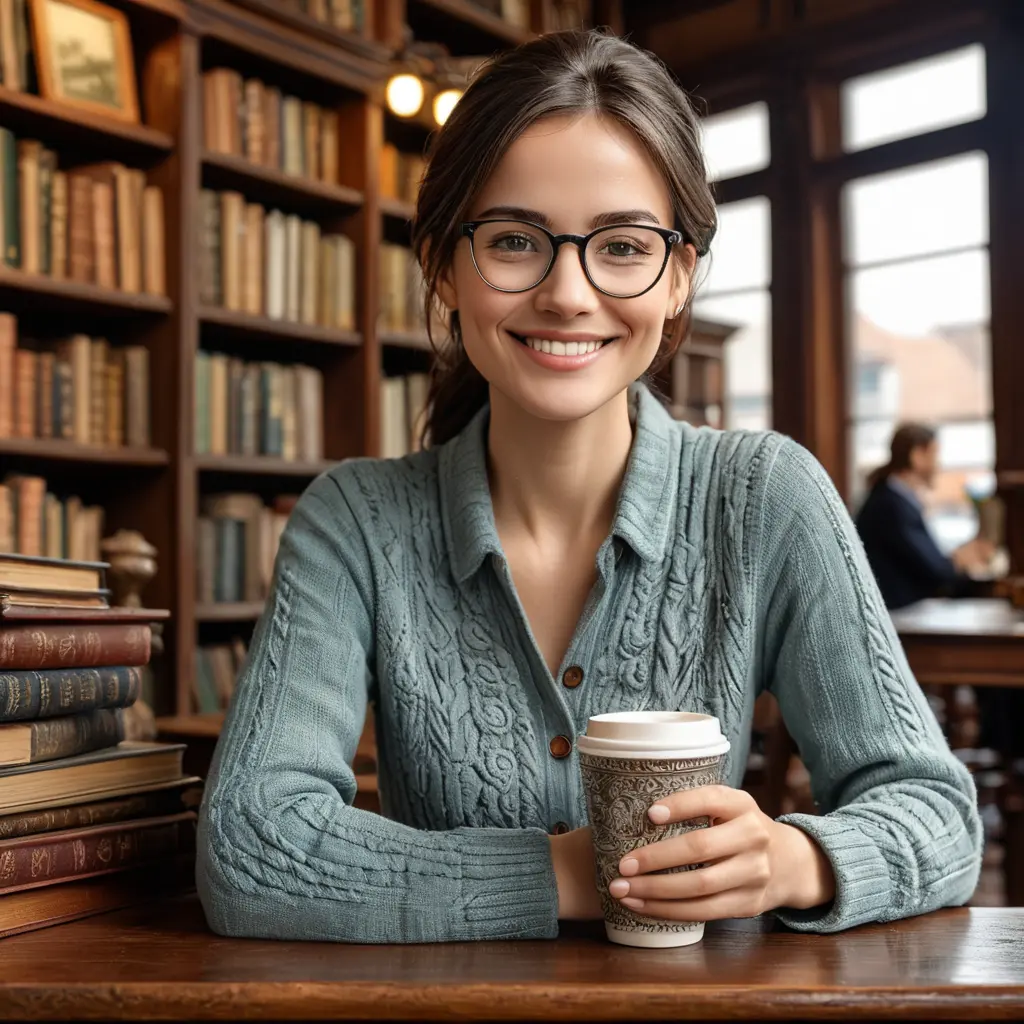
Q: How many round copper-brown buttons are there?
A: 3